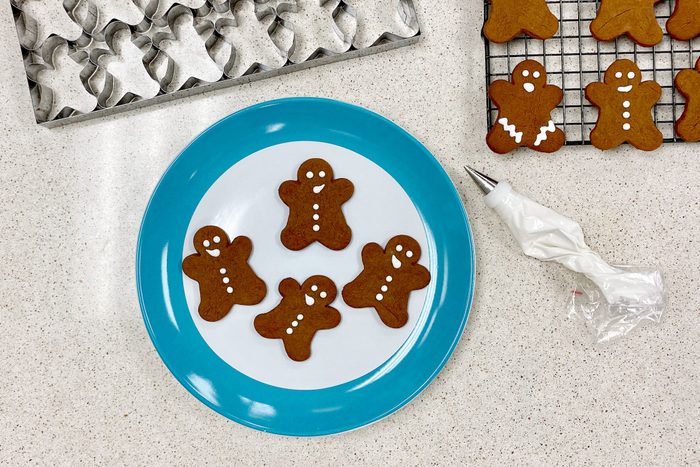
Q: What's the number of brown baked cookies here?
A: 10